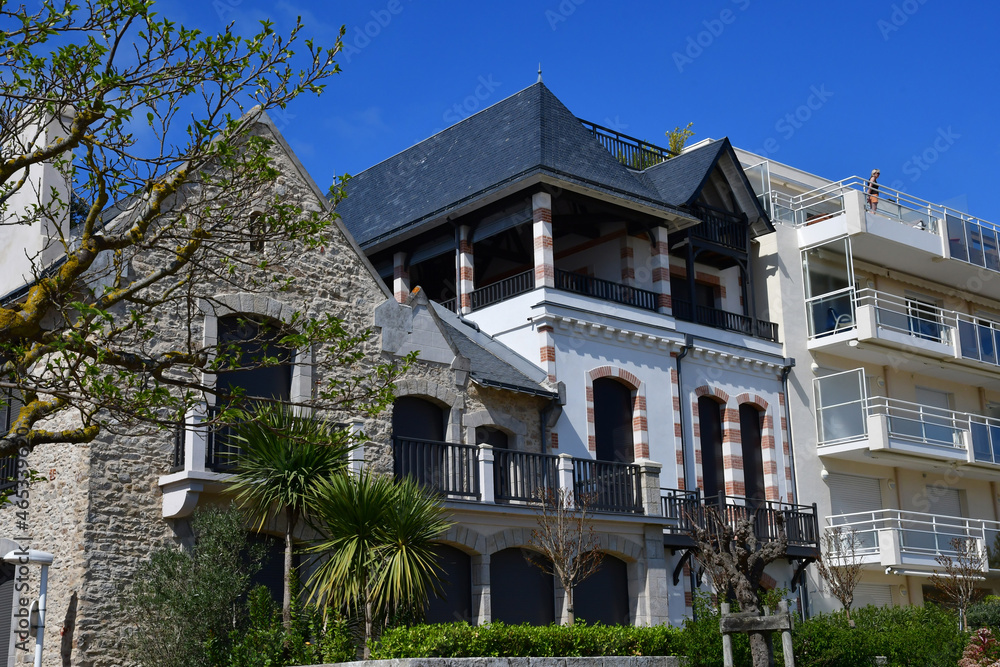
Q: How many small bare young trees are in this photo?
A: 3